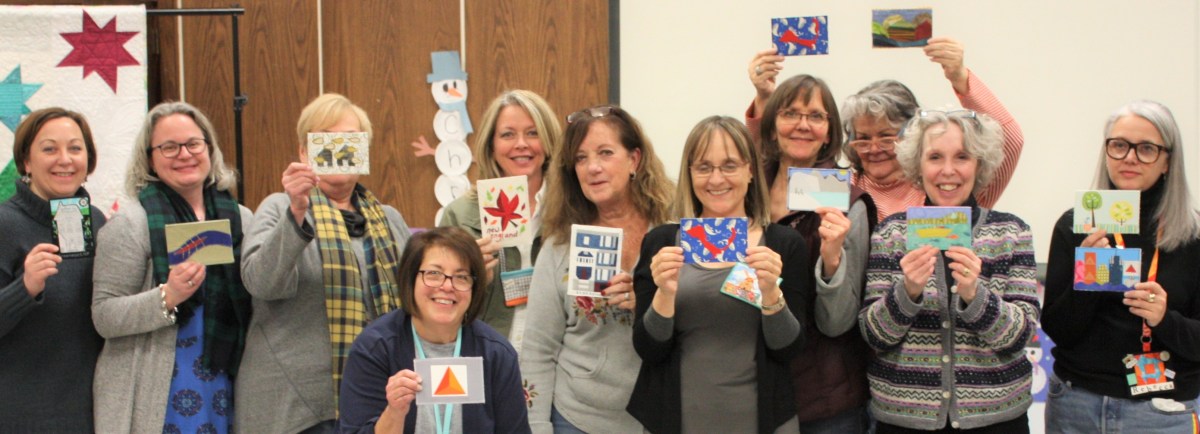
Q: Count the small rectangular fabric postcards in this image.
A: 13